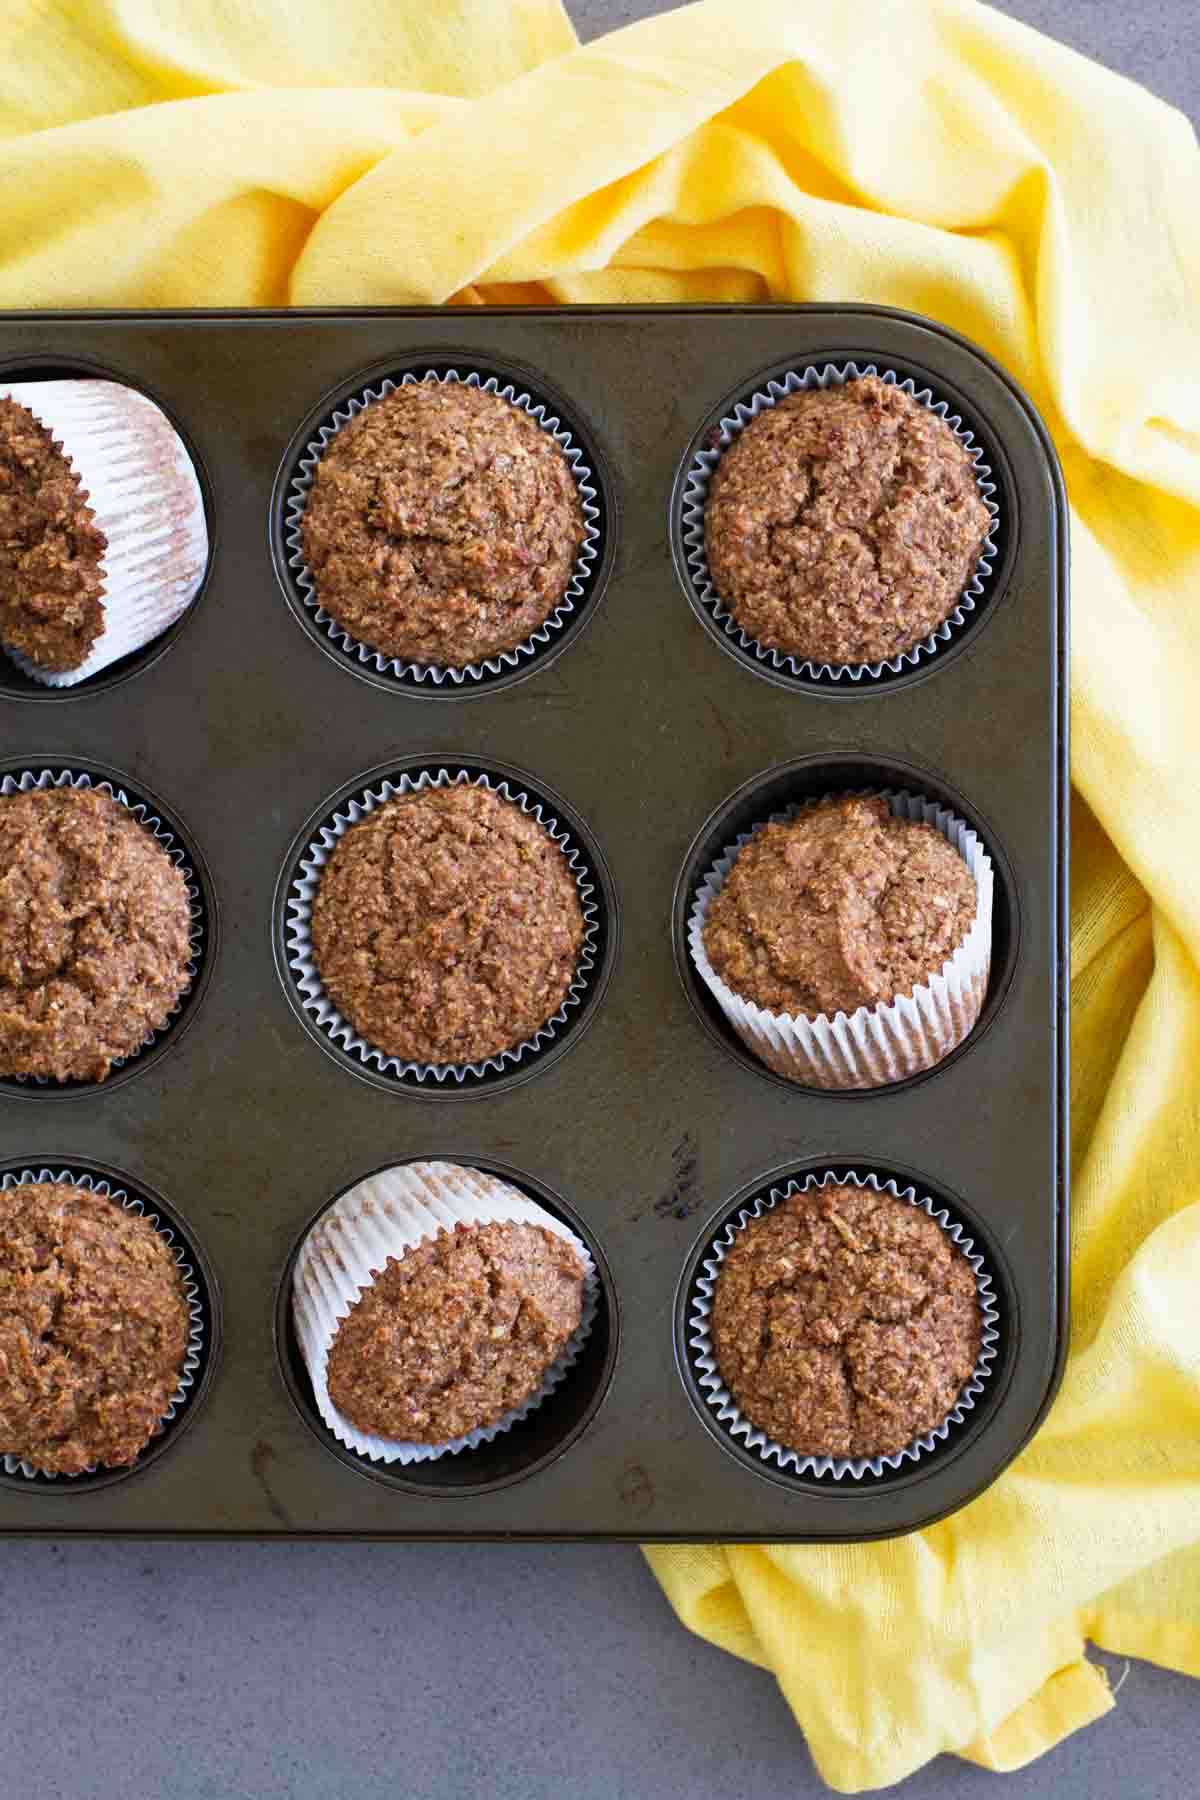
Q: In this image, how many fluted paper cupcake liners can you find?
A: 9